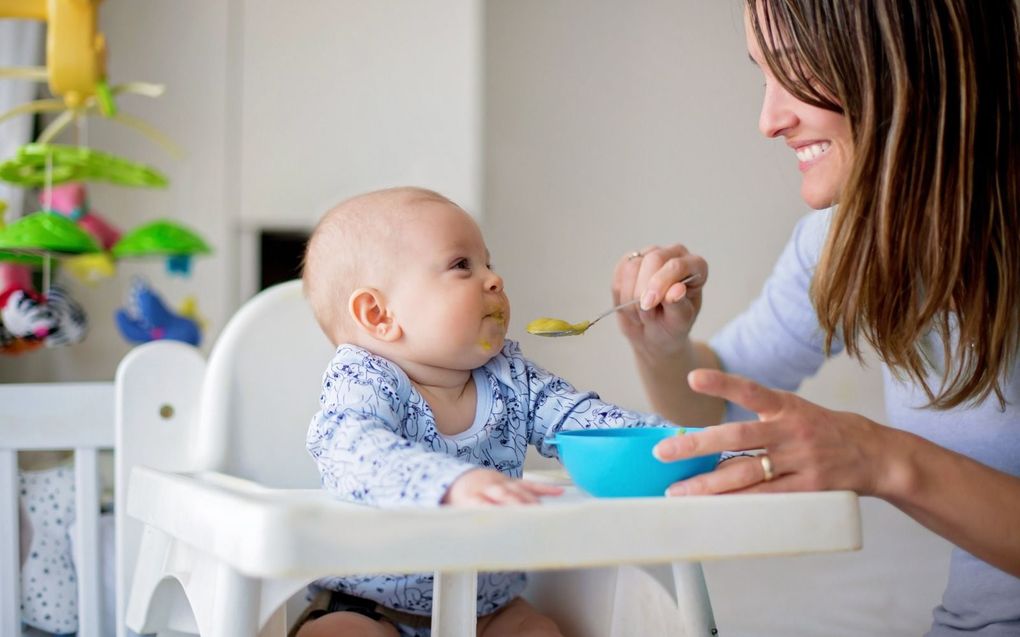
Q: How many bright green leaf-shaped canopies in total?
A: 3